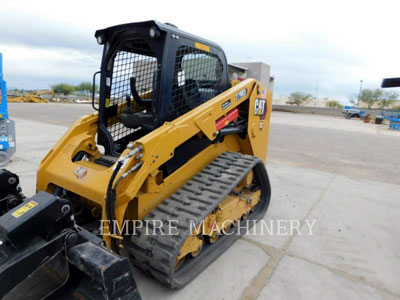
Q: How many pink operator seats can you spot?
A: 0